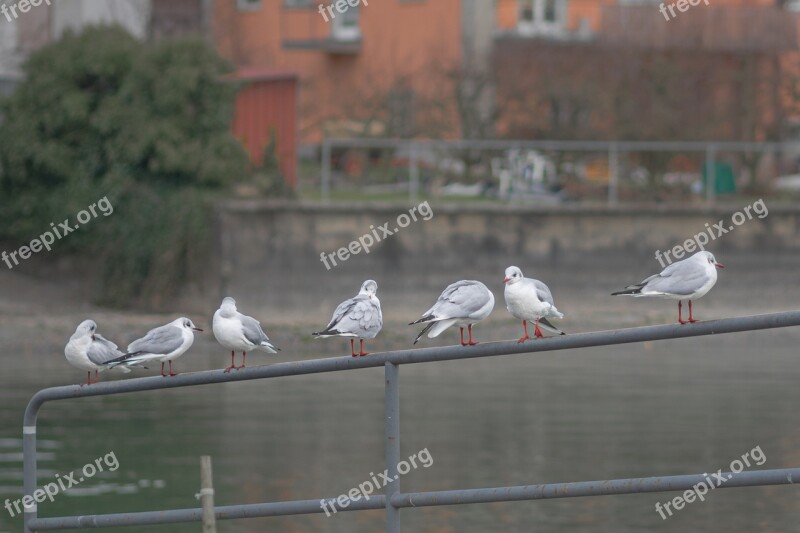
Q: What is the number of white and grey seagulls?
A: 7